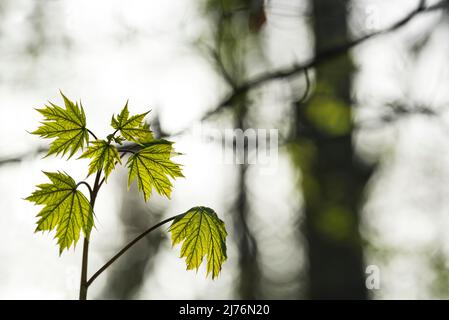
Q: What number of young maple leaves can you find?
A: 6